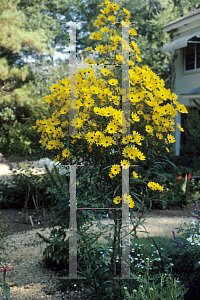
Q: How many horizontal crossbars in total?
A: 2